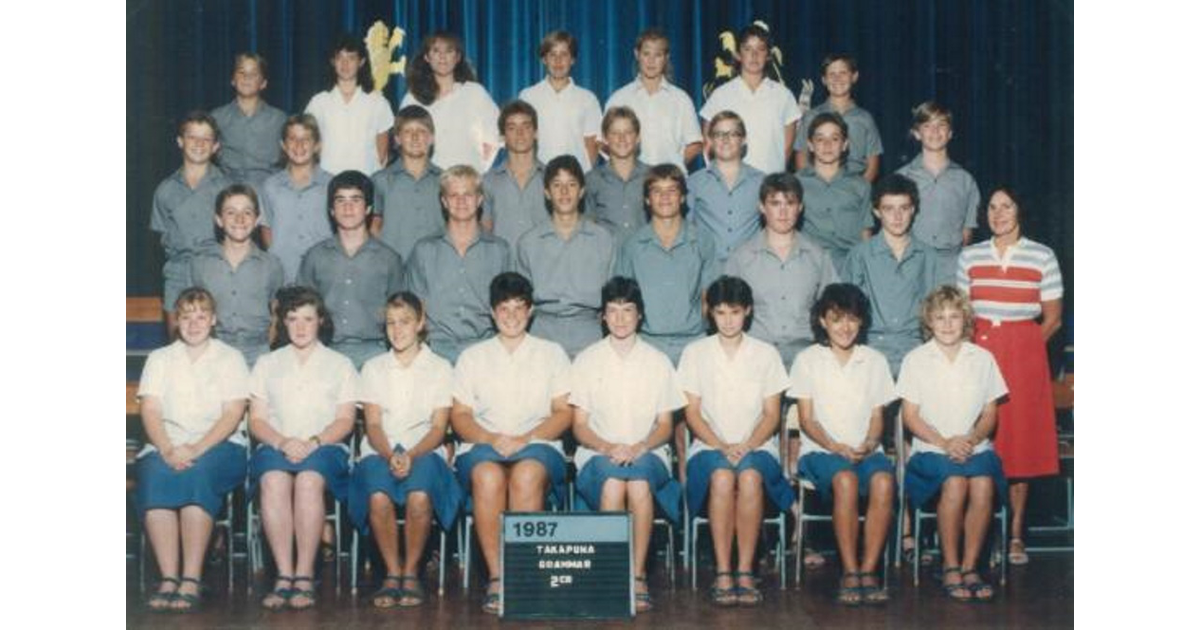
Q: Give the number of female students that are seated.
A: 8